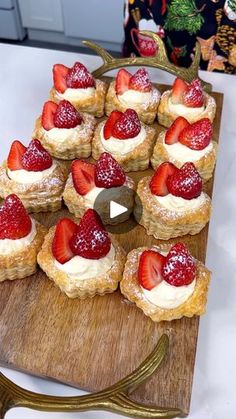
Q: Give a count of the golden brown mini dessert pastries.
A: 12